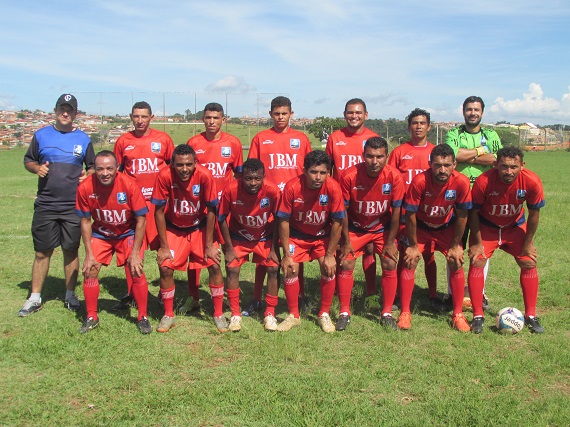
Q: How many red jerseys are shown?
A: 12